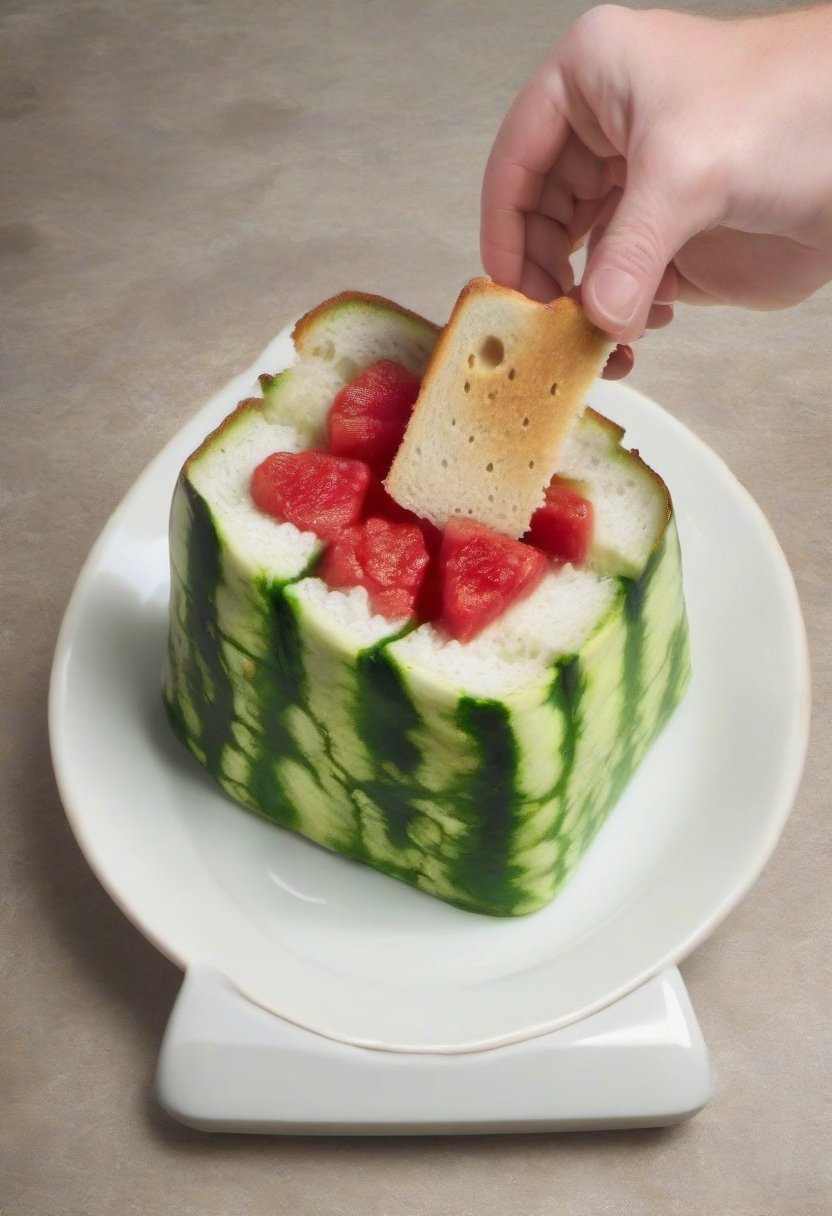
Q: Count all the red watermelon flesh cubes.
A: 5